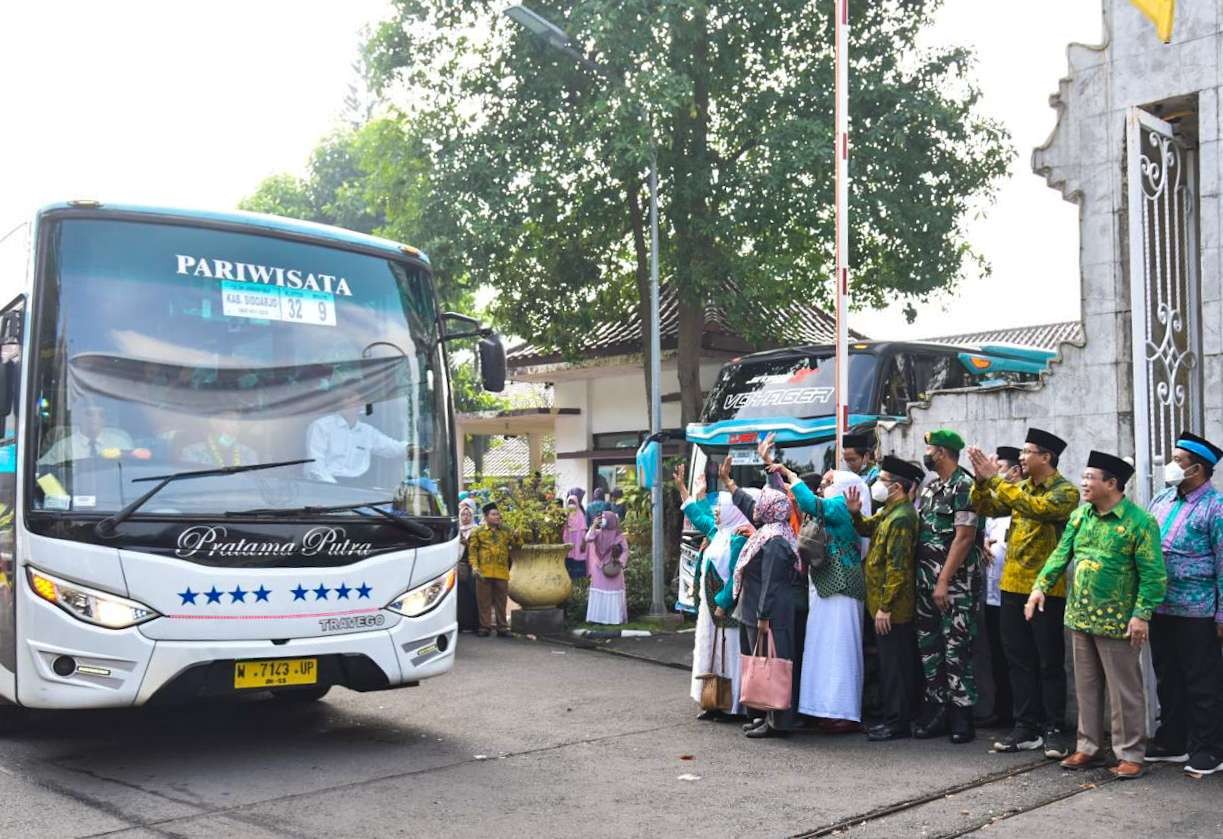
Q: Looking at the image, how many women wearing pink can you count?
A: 2